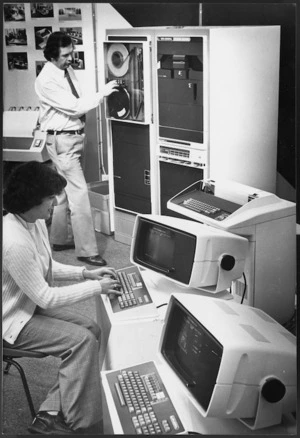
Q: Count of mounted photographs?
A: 9